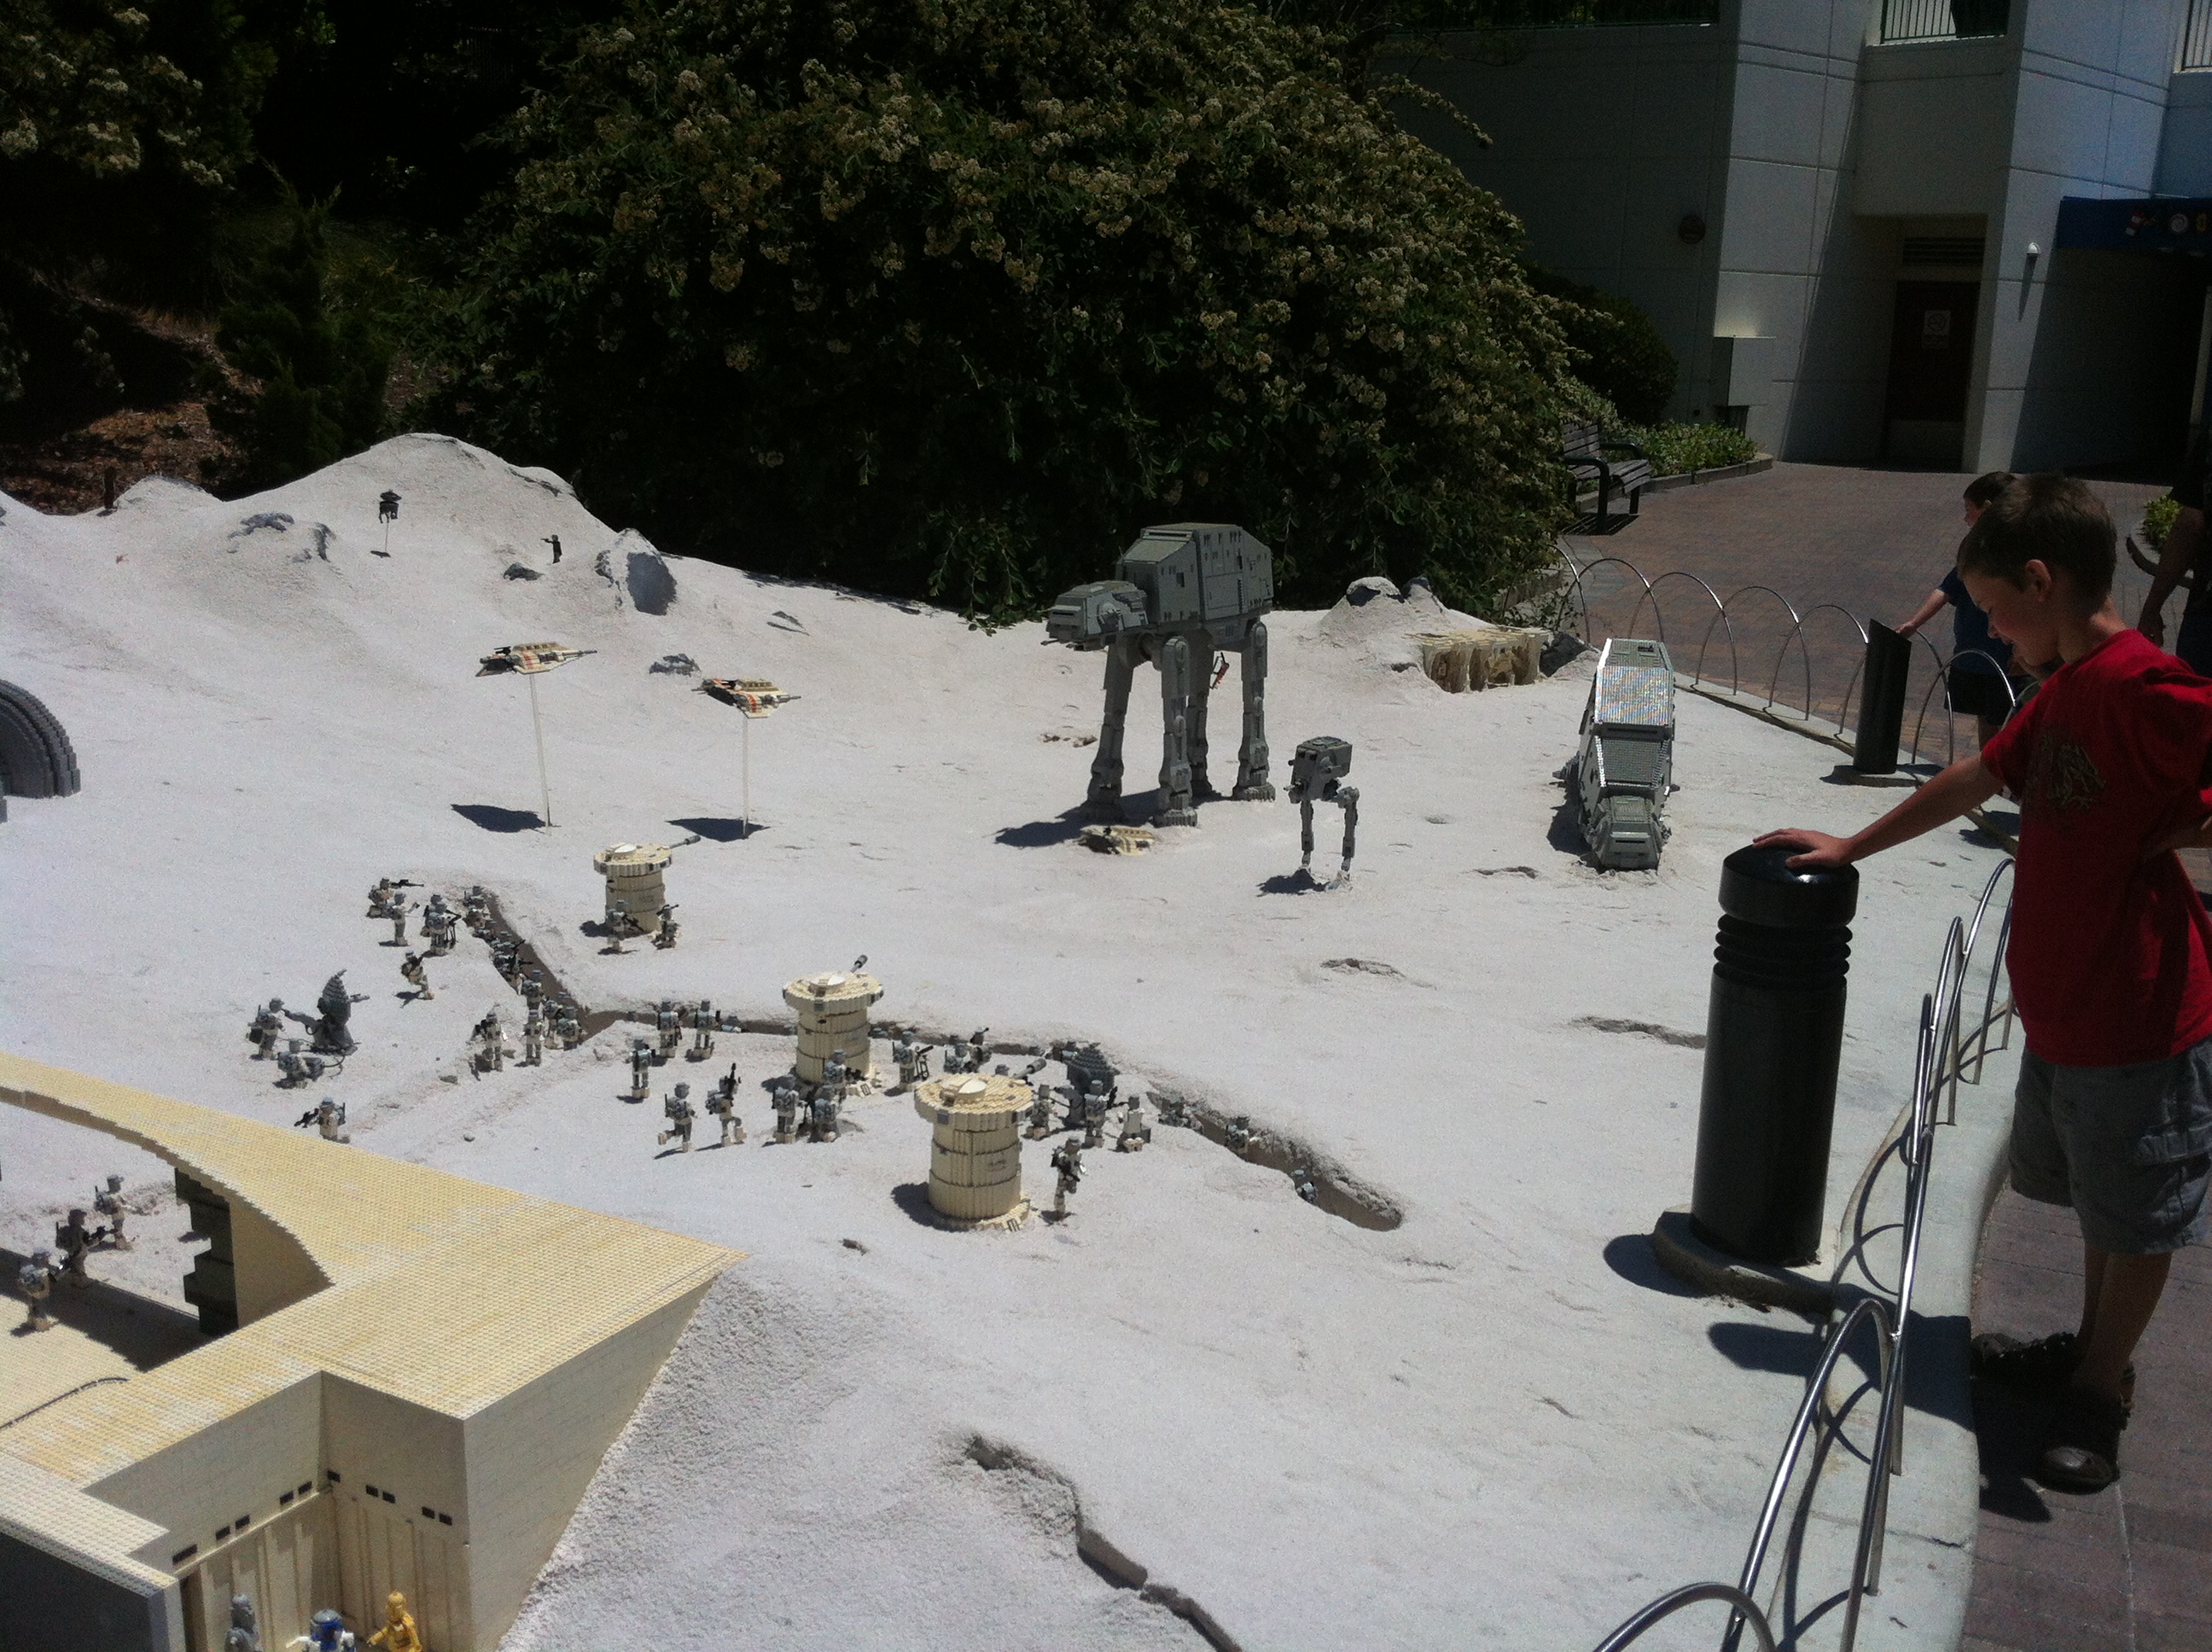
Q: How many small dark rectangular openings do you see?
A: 10